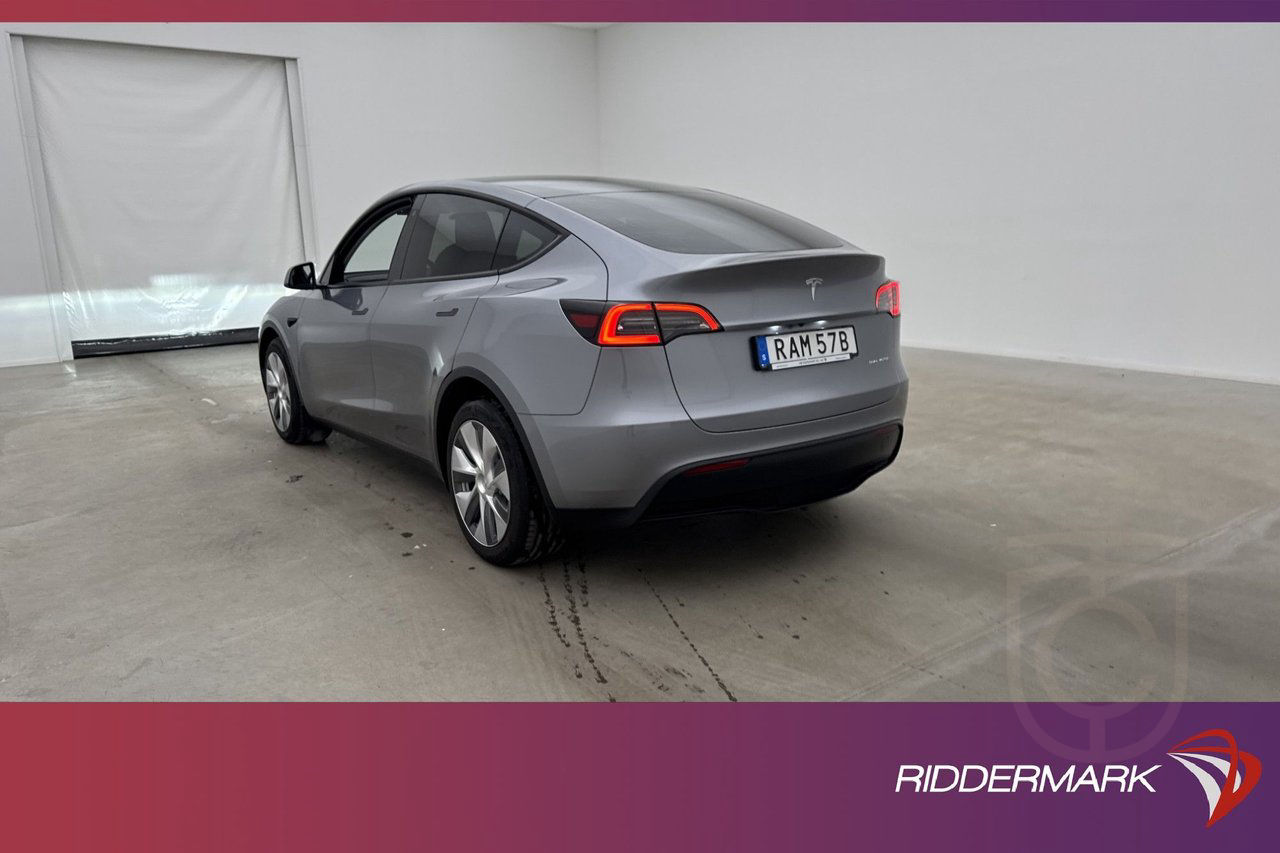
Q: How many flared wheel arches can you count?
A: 2